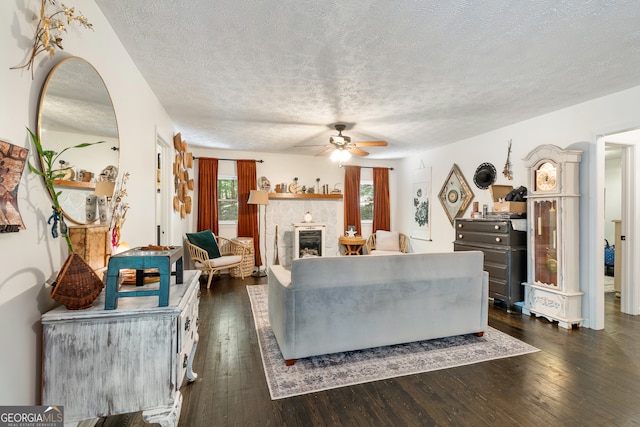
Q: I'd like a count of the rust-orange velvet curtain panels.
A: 4